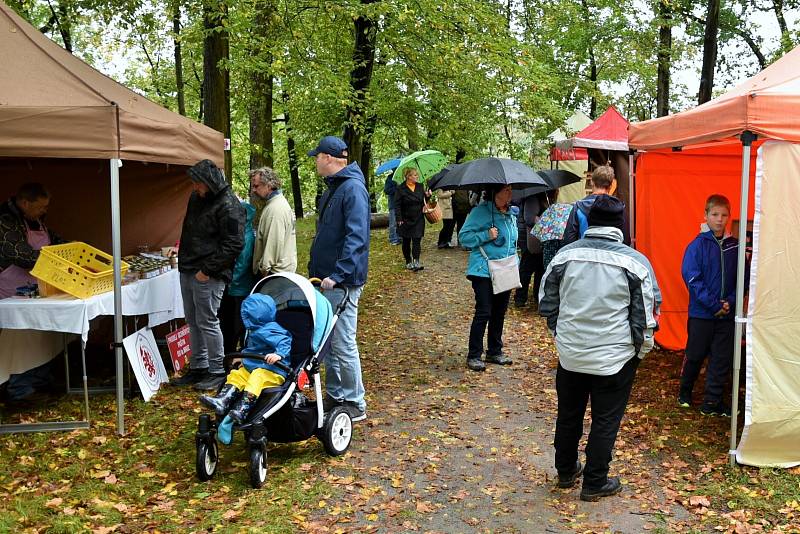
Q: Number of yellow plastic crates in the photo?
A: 1